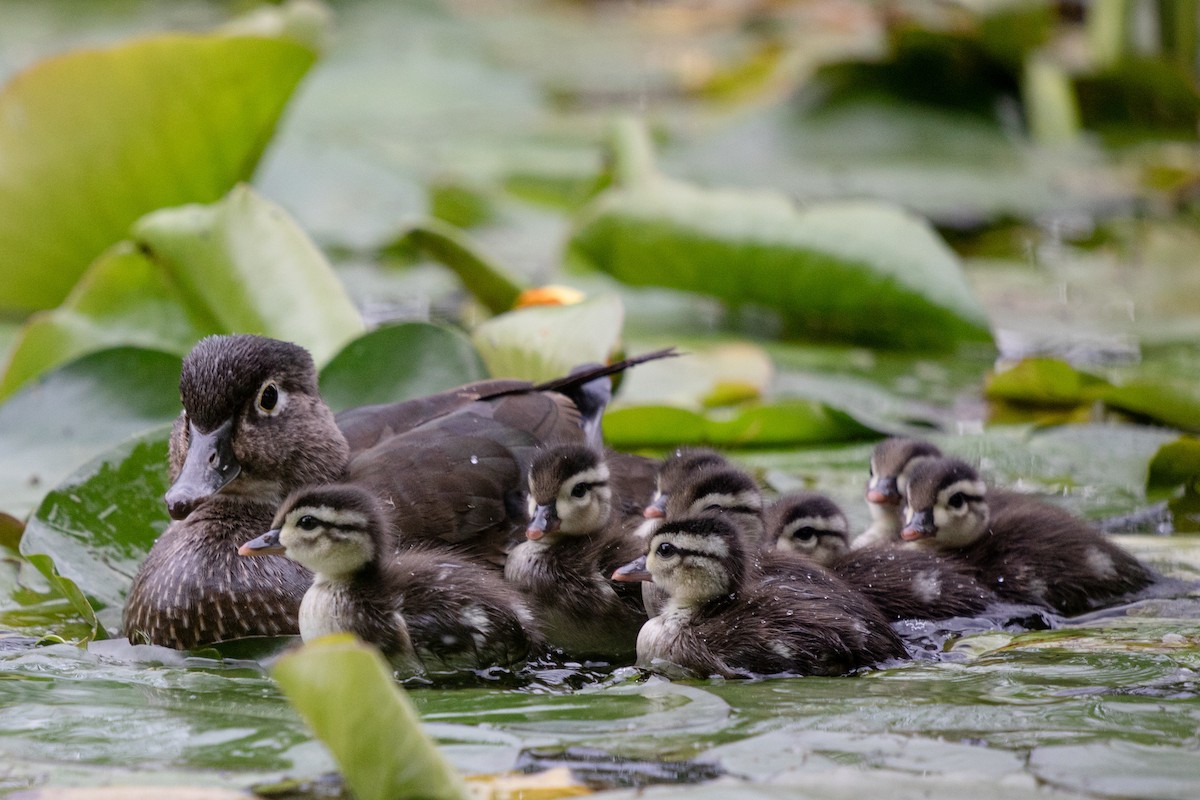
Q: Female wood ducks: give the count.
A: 1